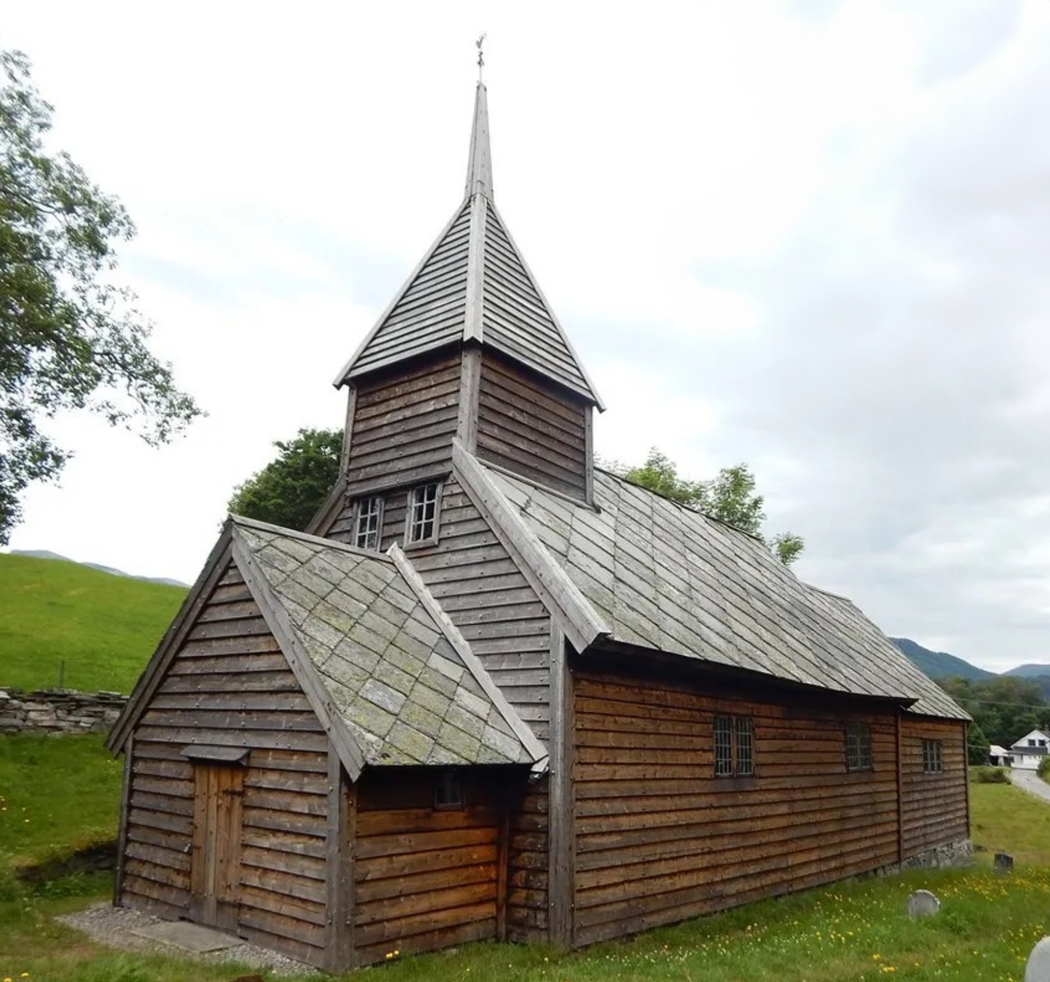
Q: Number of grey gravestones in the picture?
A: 3